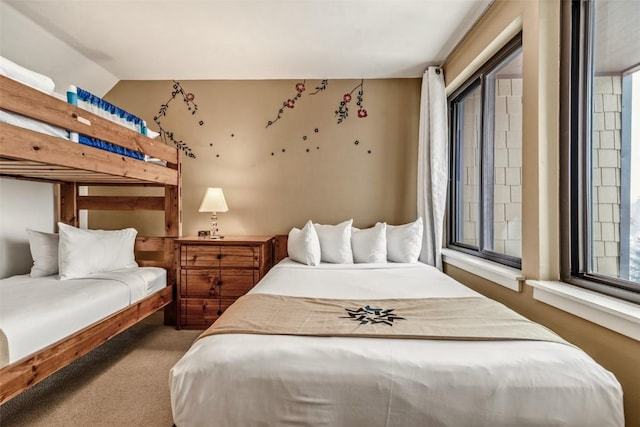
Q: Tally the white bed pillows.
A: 6